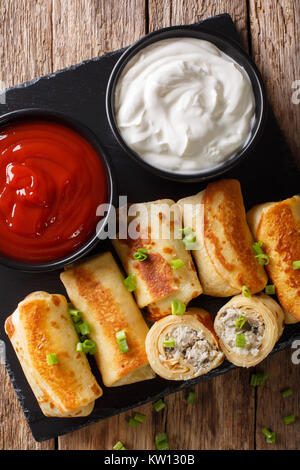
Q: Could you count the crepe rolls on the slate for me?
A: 7